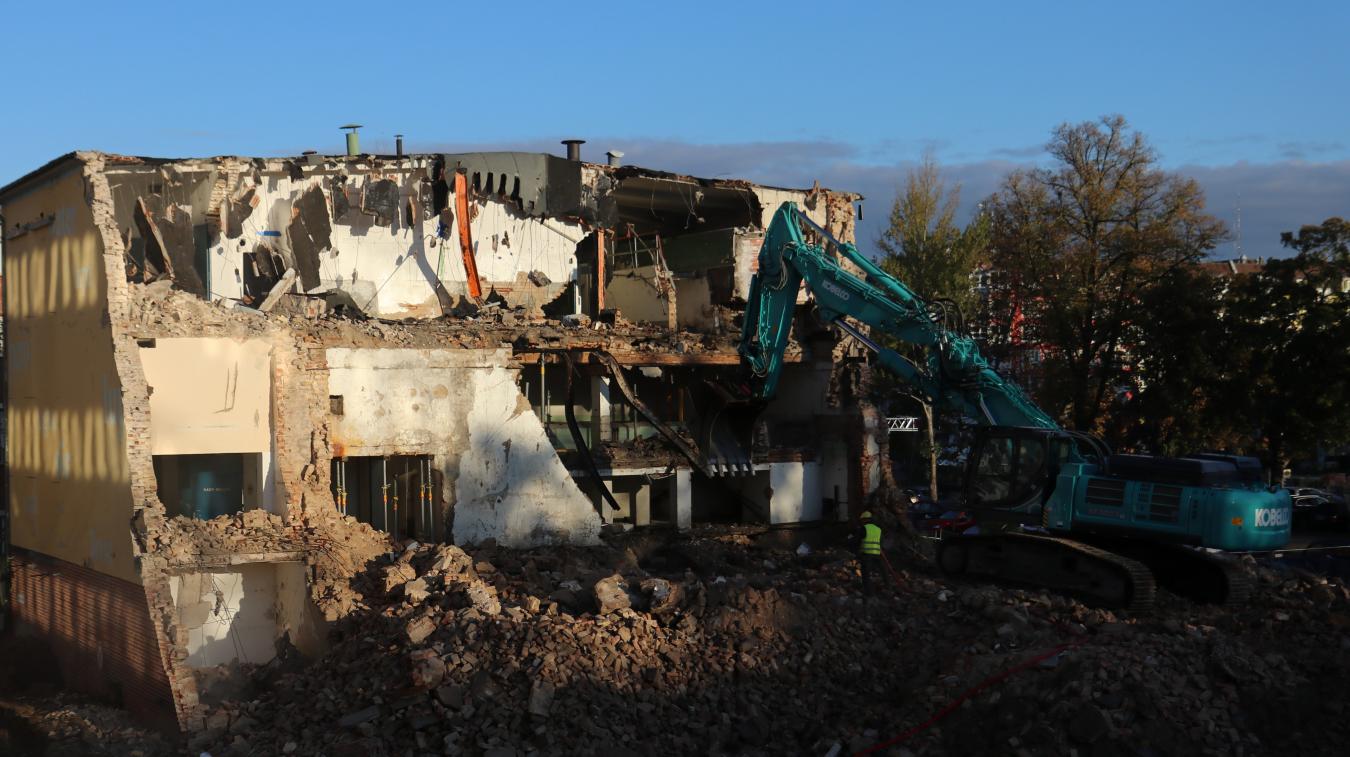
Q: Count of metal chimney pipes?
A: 4